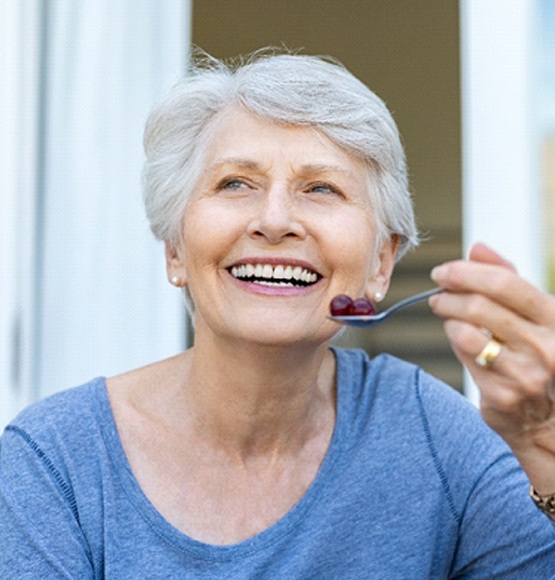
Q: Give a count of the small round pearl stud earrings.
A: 2